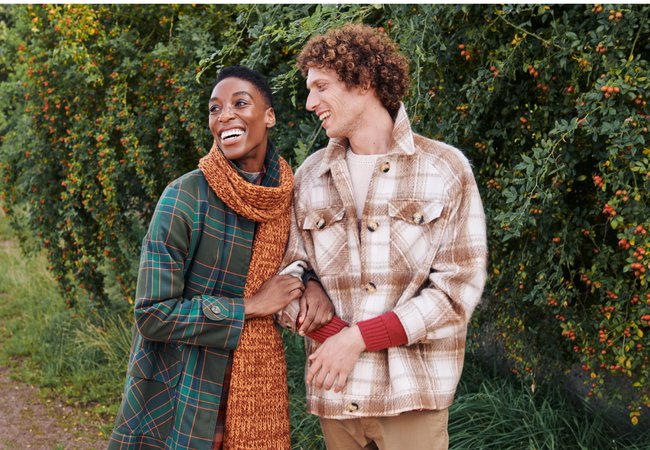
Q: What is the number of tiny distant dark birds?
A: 0